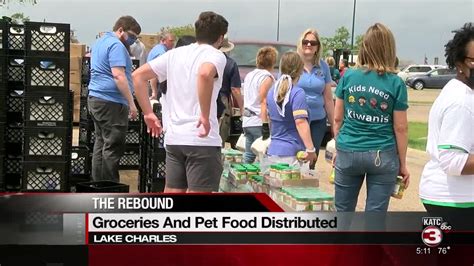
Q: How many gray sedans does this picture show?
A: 1